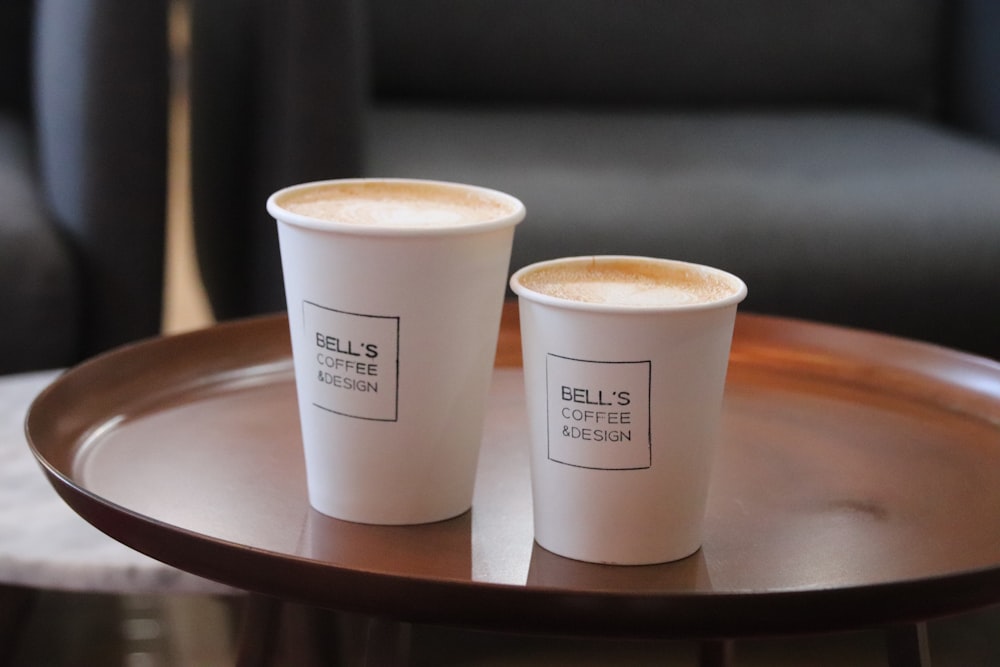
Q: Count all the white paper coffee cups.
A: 2